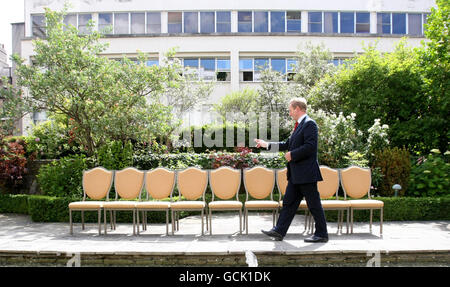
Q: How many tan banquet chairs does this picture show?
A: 9